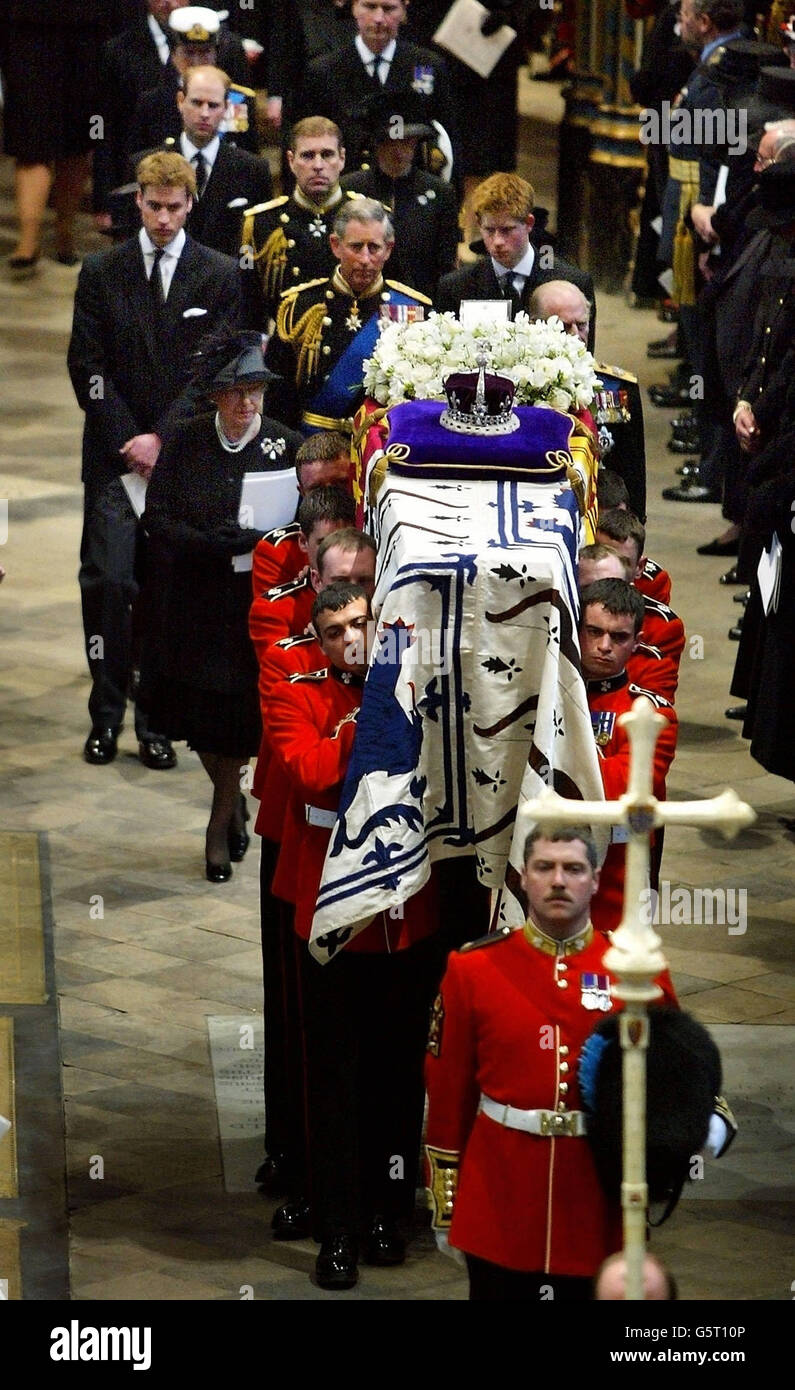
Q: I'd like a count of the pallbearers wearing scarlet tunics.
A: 8